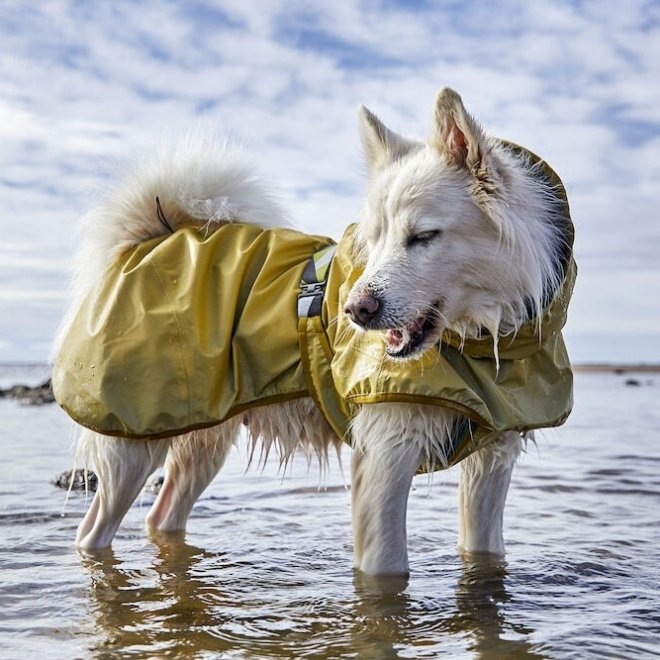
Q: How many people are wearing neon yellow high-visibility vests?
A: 0